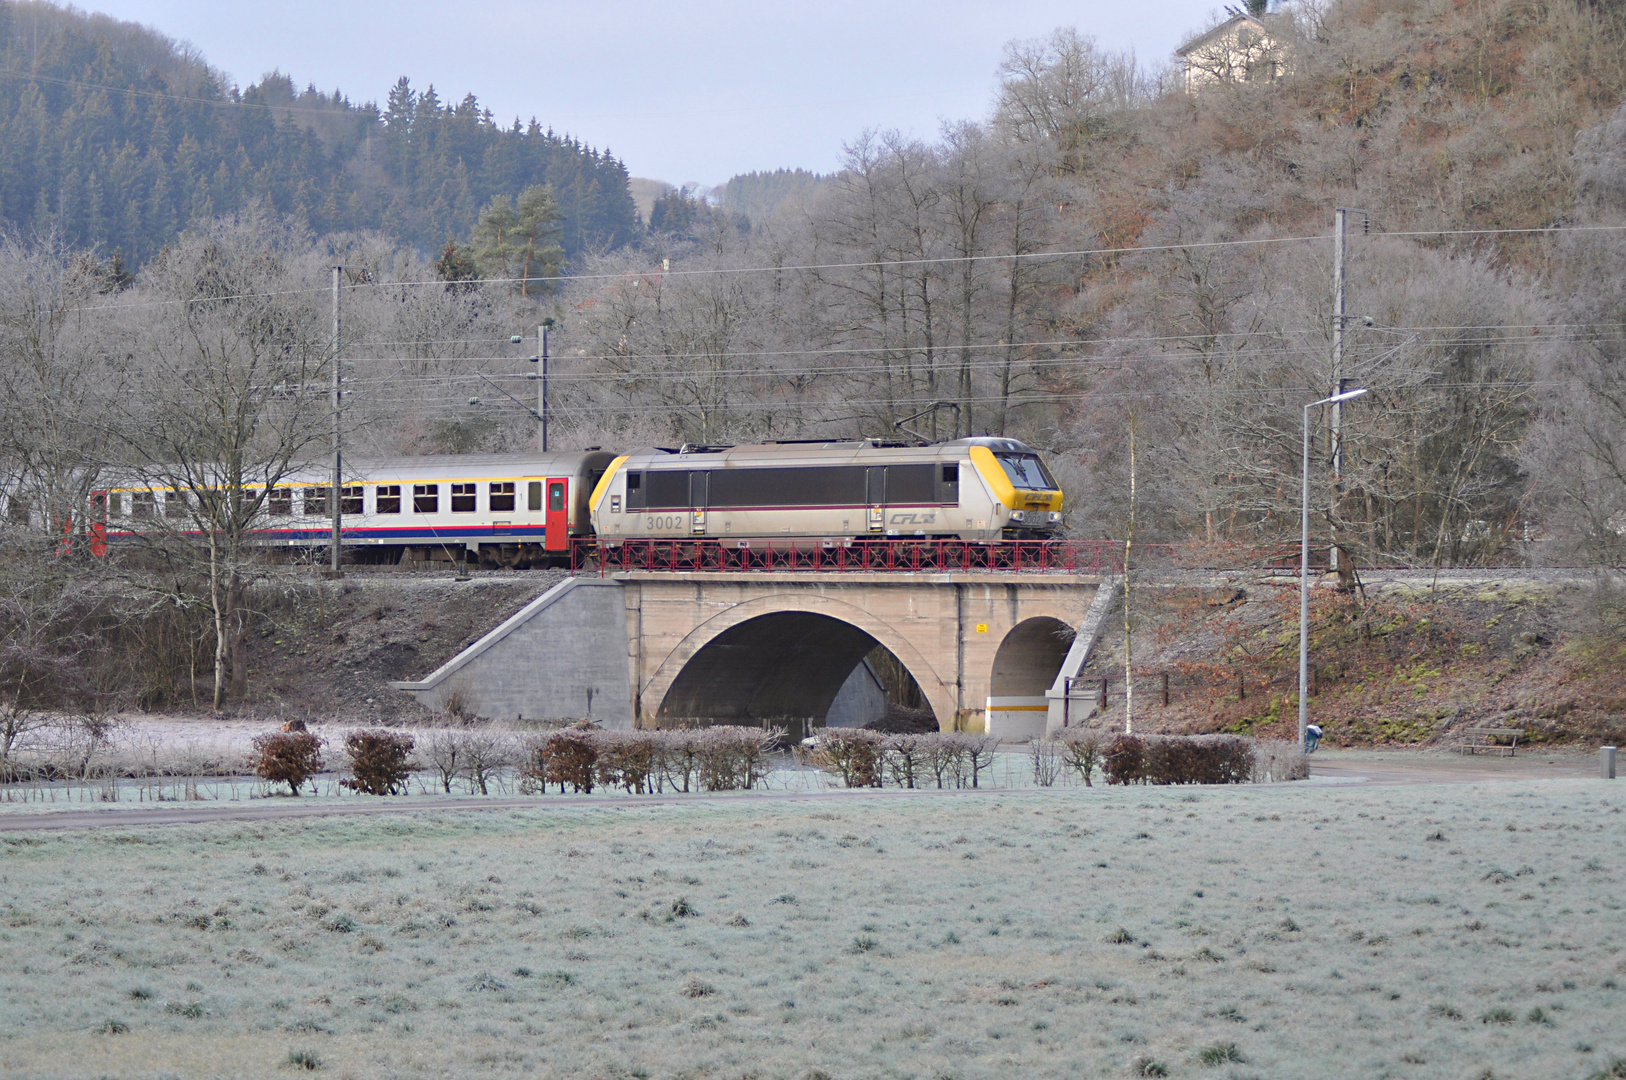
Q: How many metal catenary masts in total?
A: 3